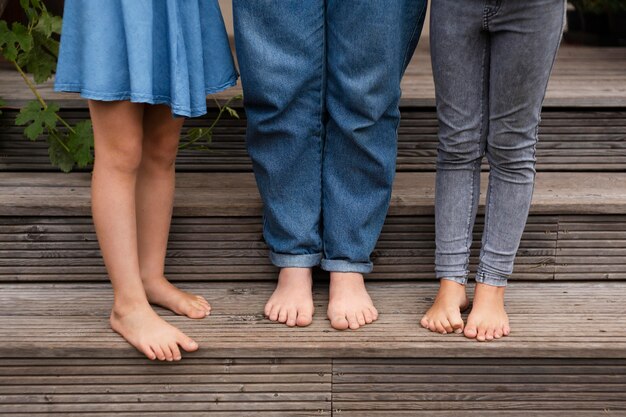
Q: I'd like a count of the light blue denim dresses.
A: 1